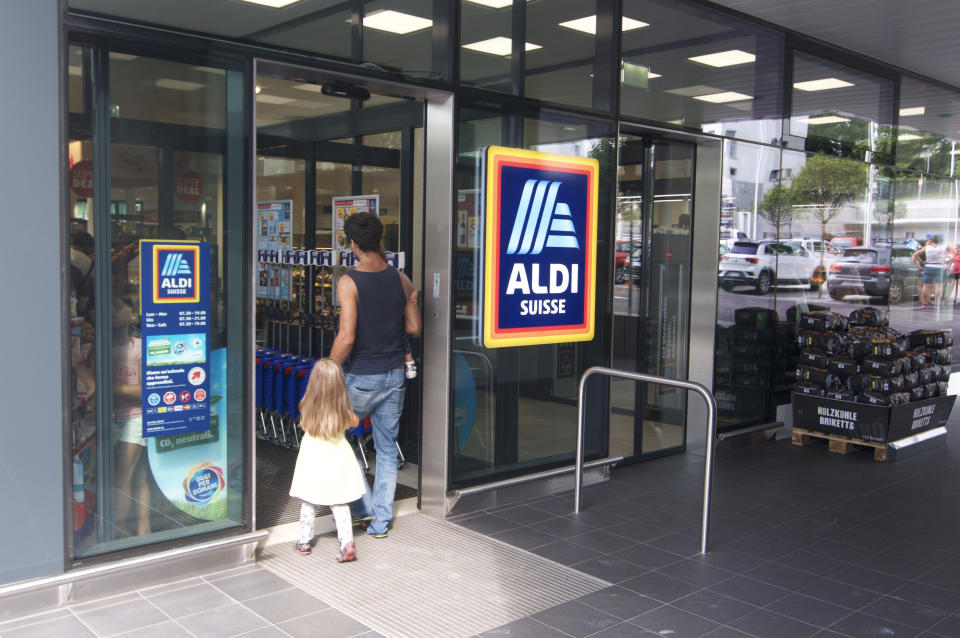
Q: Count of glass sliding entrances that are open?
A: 1